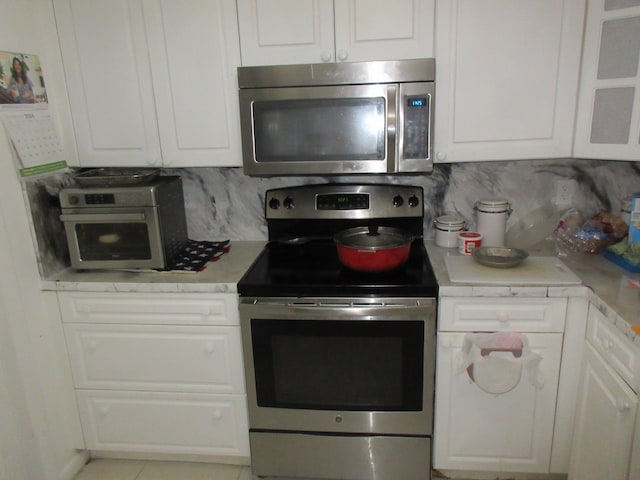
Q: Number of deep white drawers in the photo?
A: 2